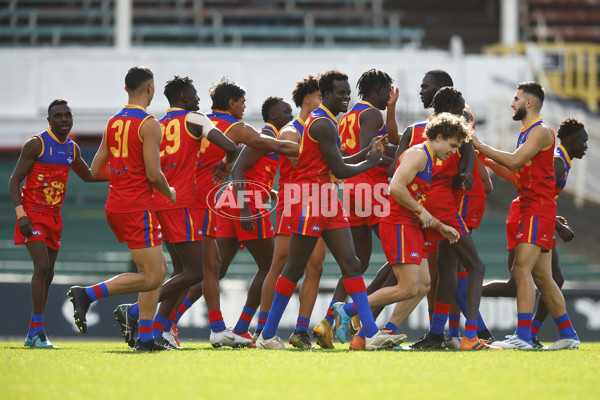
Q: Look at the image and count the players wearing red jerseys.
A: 13